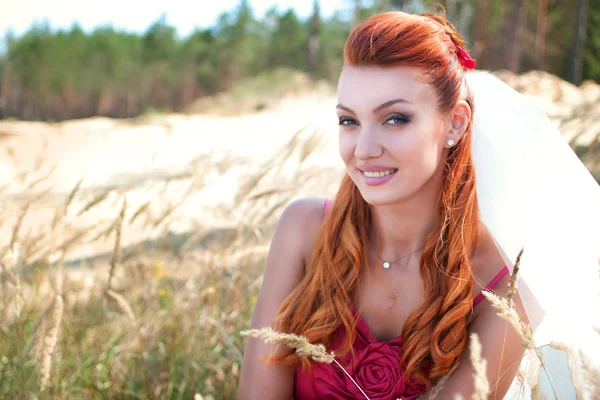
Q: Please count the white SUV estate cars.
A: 0